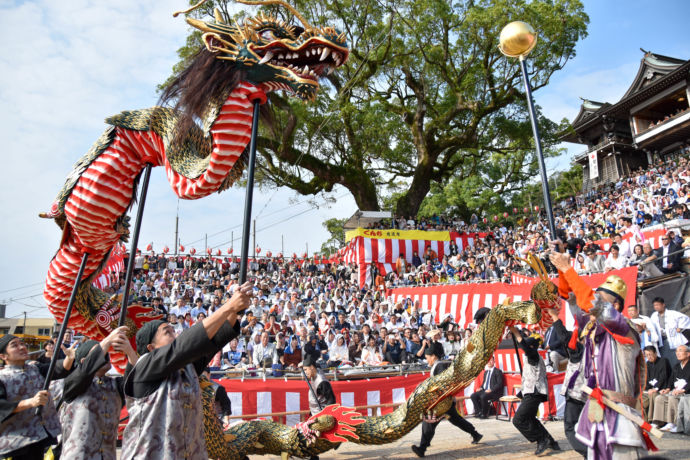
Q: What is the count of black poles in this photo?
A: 6